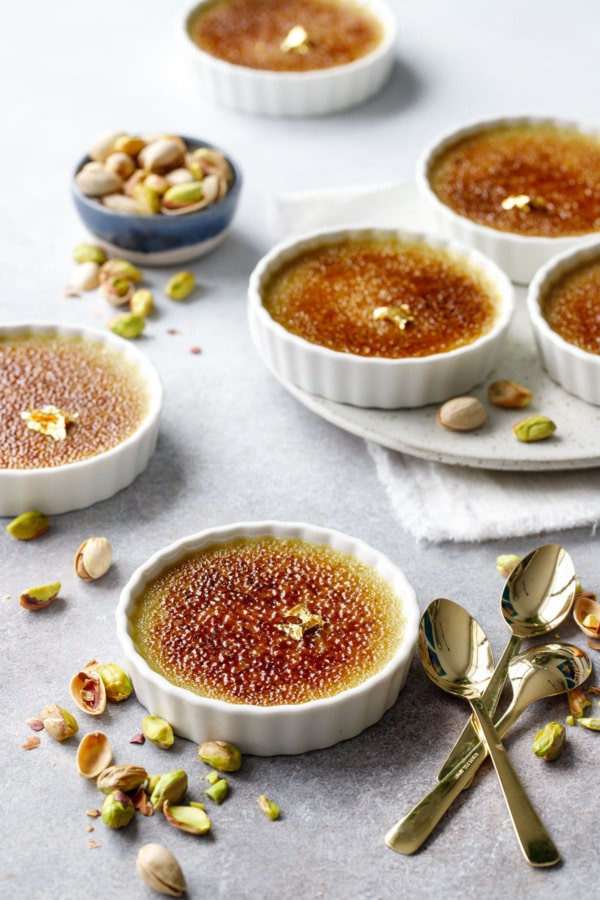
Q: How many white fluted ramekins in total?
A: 6